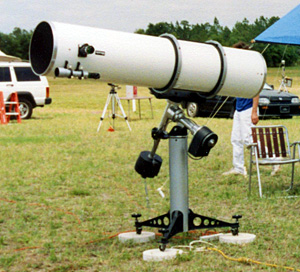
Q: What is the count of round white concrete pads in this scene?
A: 3